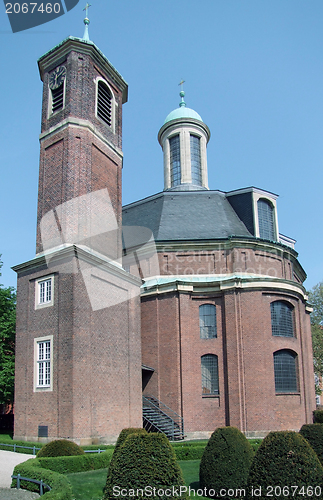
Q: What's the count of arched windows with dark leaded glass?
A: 5